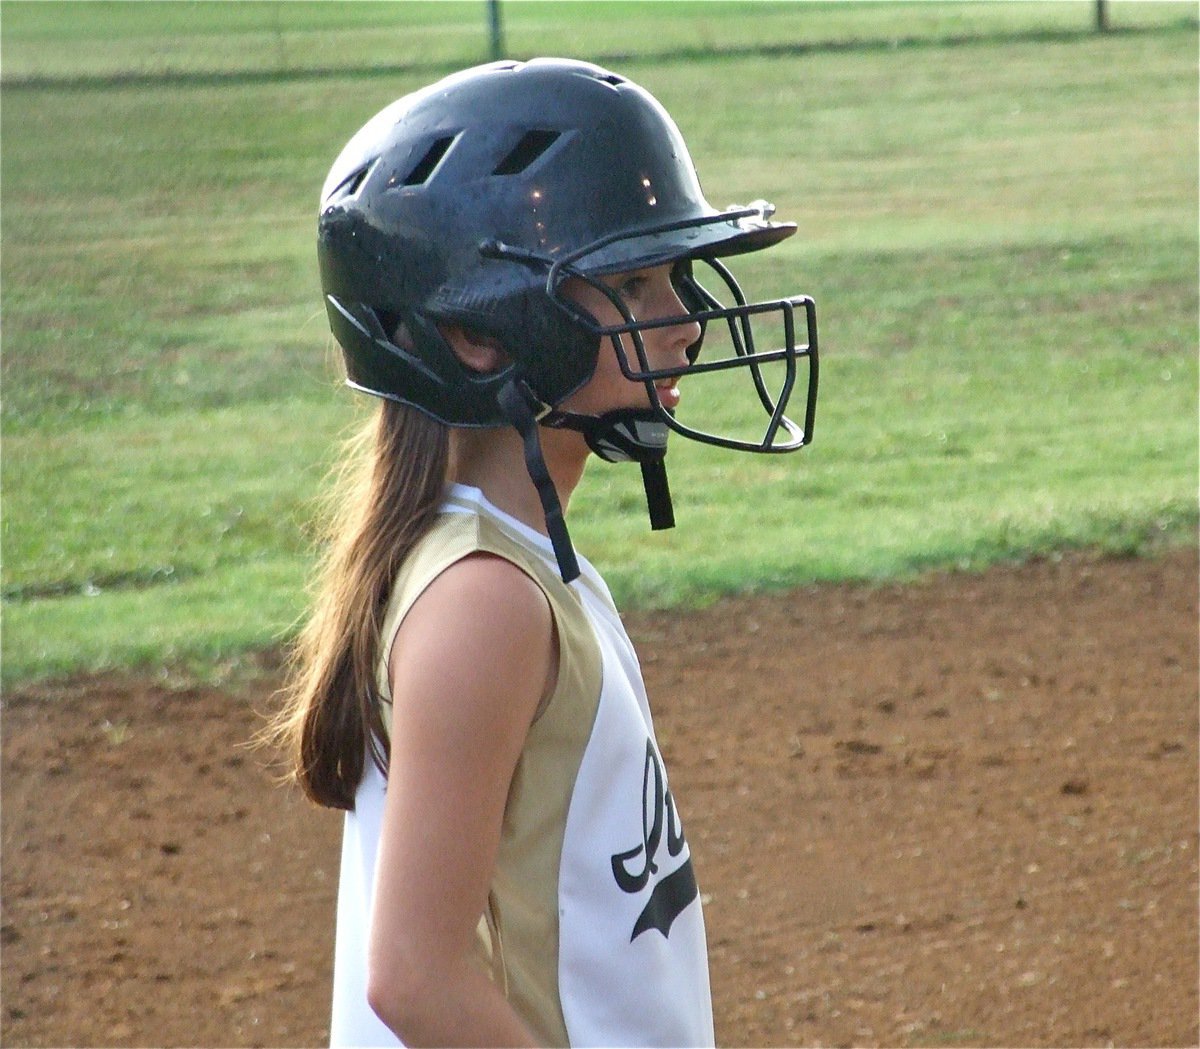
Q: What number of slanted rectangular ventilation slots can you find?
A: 3